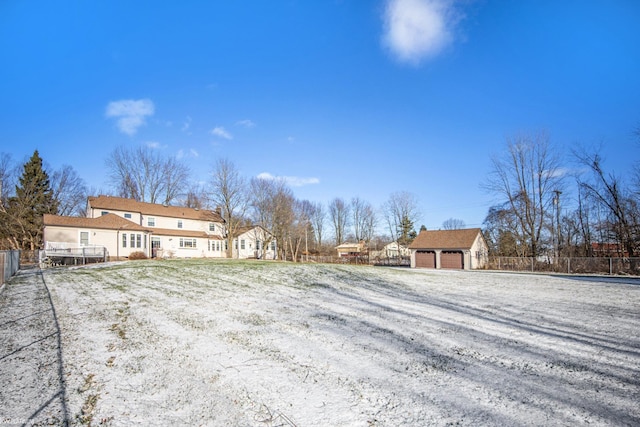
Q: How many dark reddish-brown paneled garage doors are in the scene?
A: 2